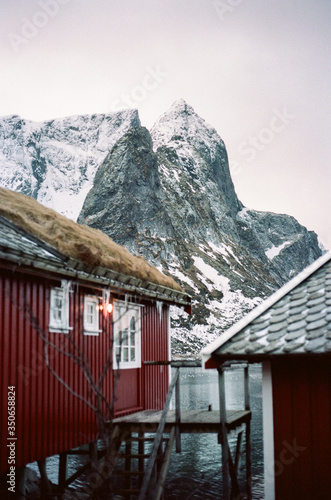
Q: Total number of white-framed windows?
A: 3